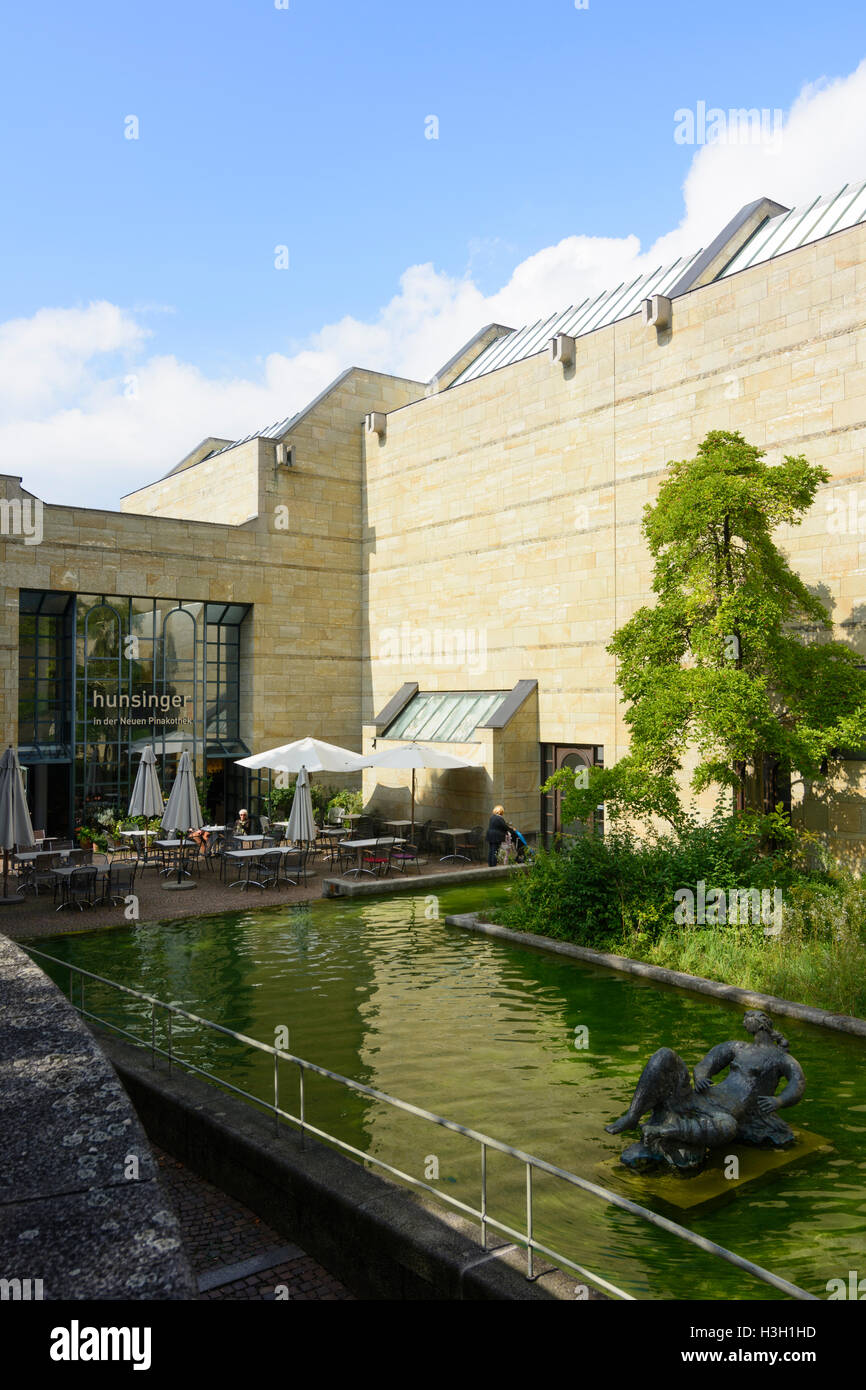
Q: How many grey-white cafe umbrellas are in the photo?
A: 6